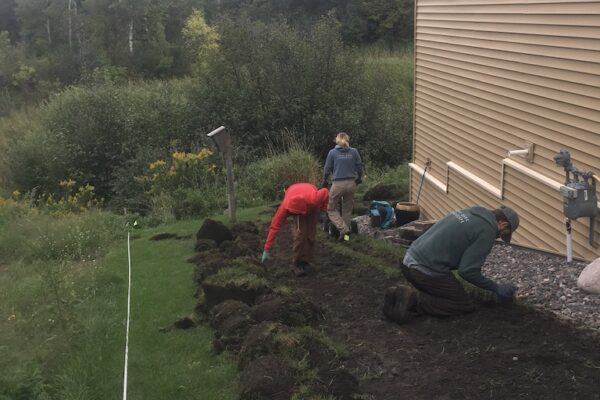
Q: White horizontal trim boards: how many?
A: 3